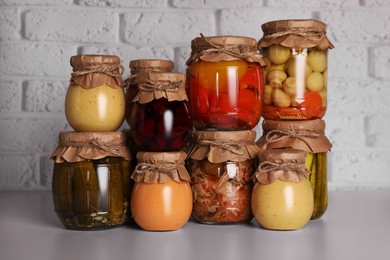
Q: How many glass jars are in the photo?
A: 10